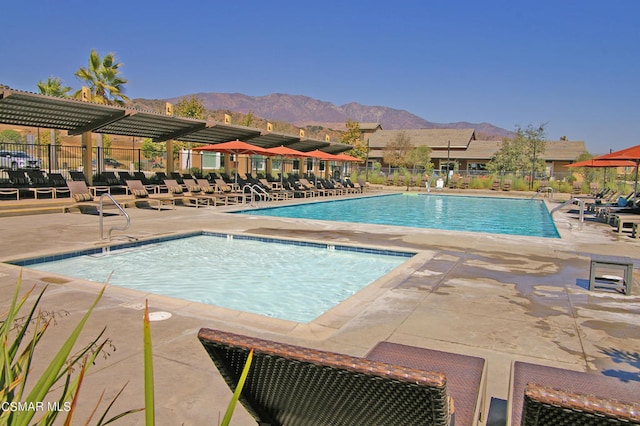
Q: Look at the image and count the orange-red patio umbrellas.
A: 6